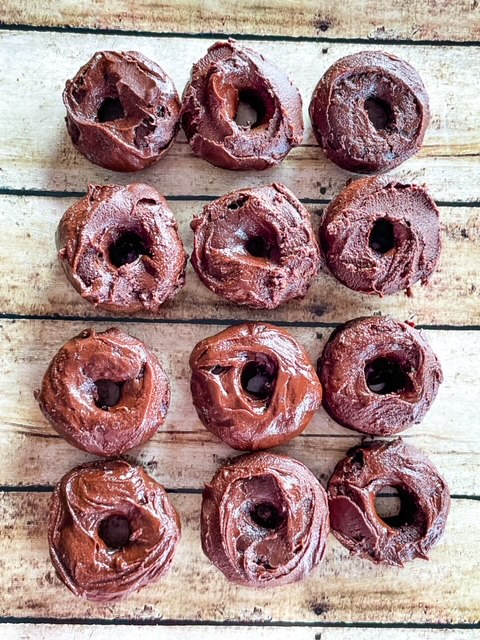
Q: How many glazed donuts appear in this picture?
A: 12